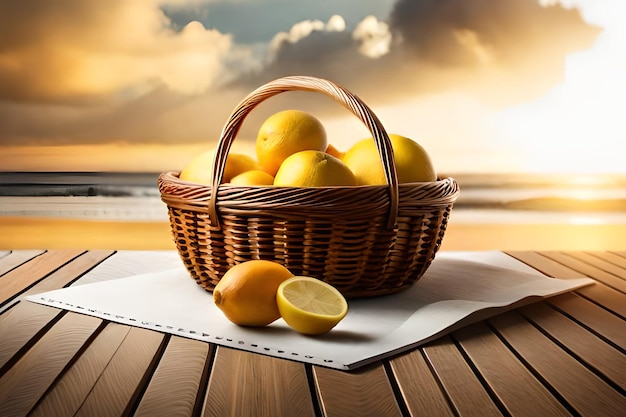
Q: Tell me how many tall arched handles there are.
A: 1